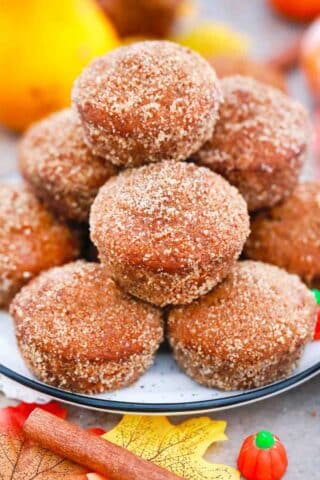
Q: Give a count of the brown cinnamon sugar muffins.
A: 8